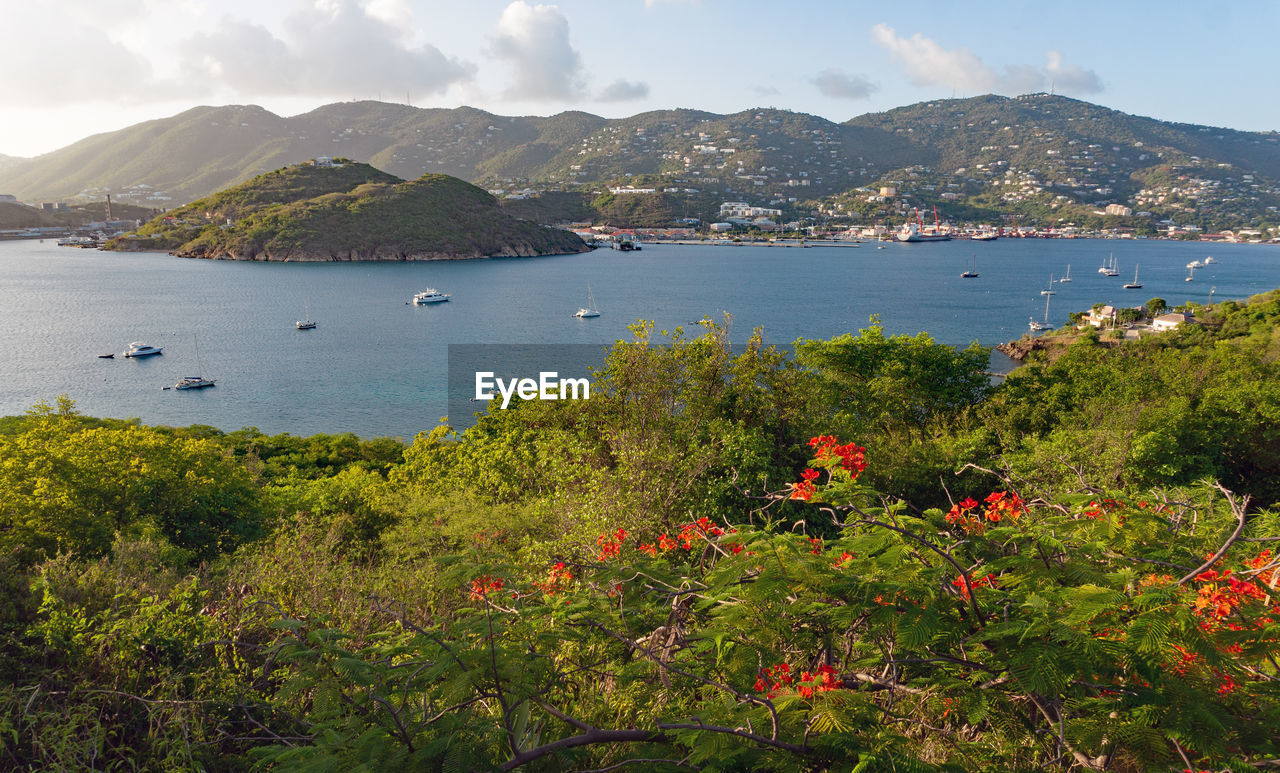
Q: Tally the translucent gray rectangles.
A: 1